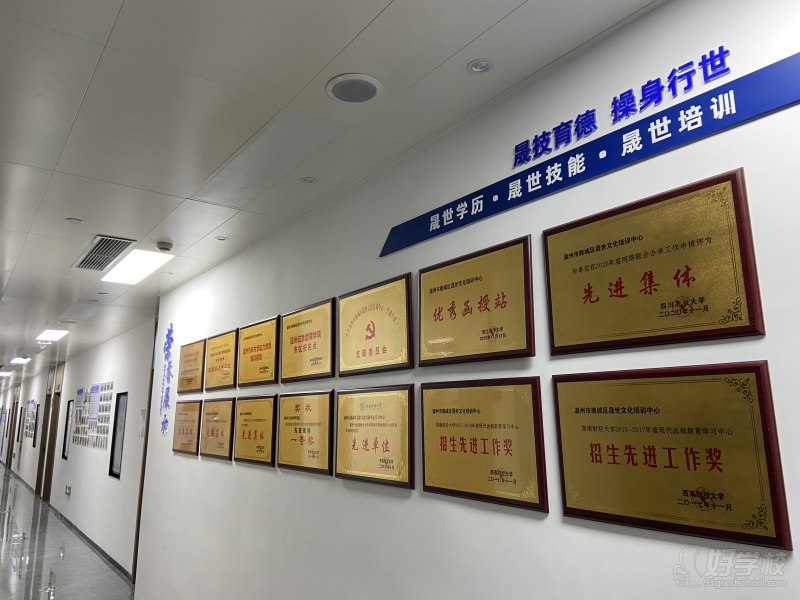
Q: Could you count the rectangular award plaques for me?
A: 14